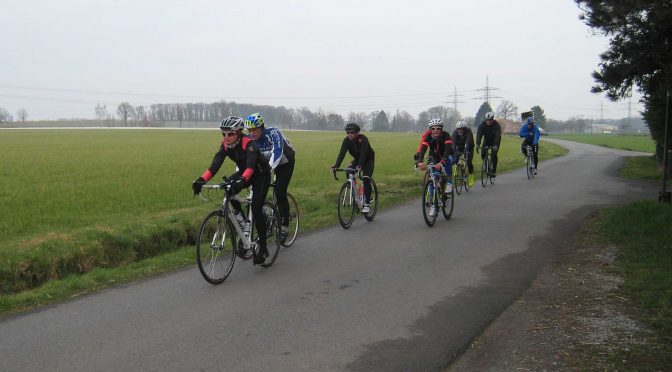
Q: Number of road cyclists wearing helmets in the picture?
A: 7